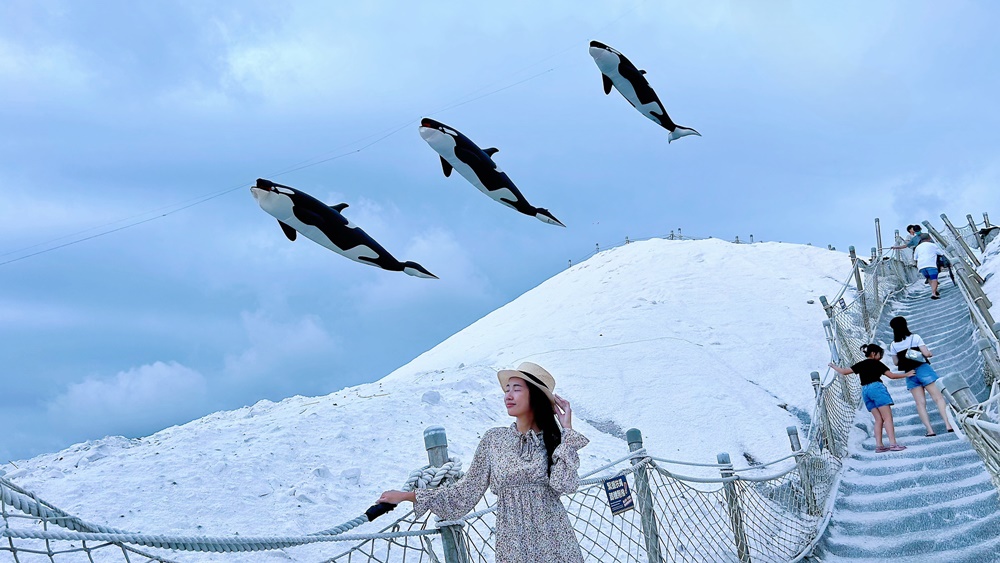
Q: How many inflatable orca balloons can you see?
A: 3